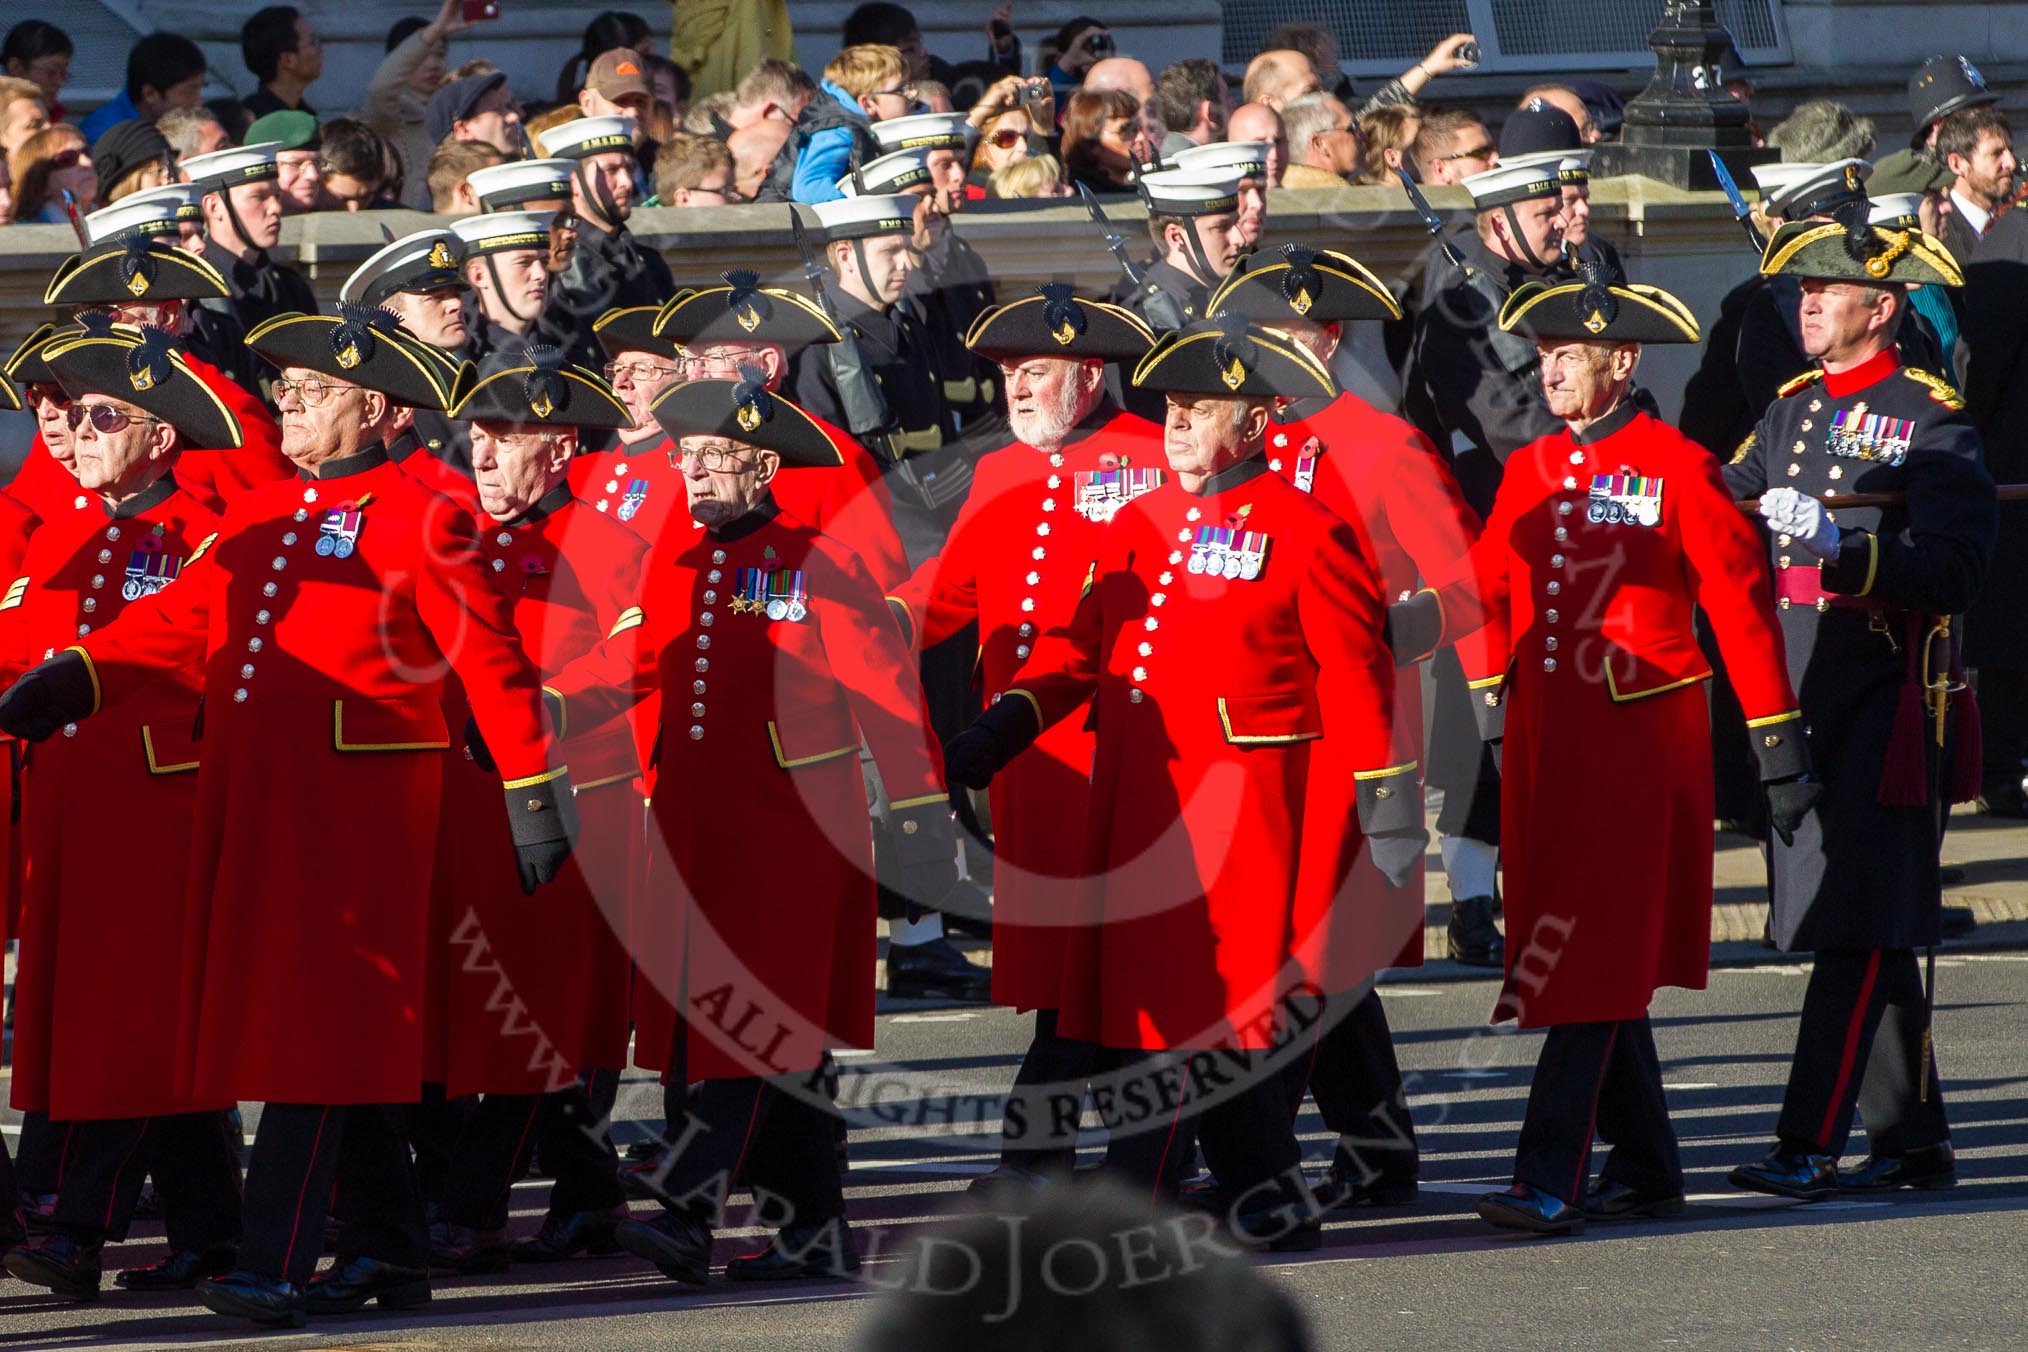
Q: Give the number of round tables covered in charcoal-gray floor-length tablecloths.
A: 0